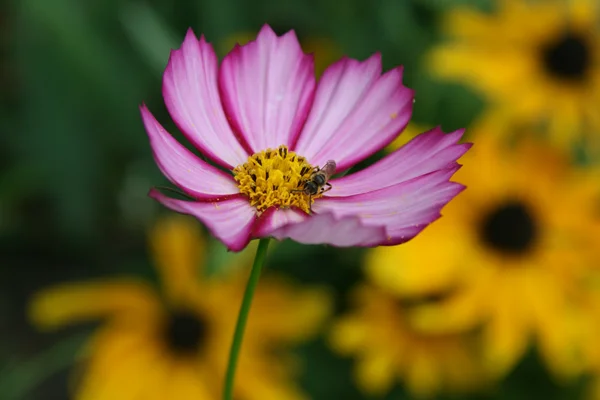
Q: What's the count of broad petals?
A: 8